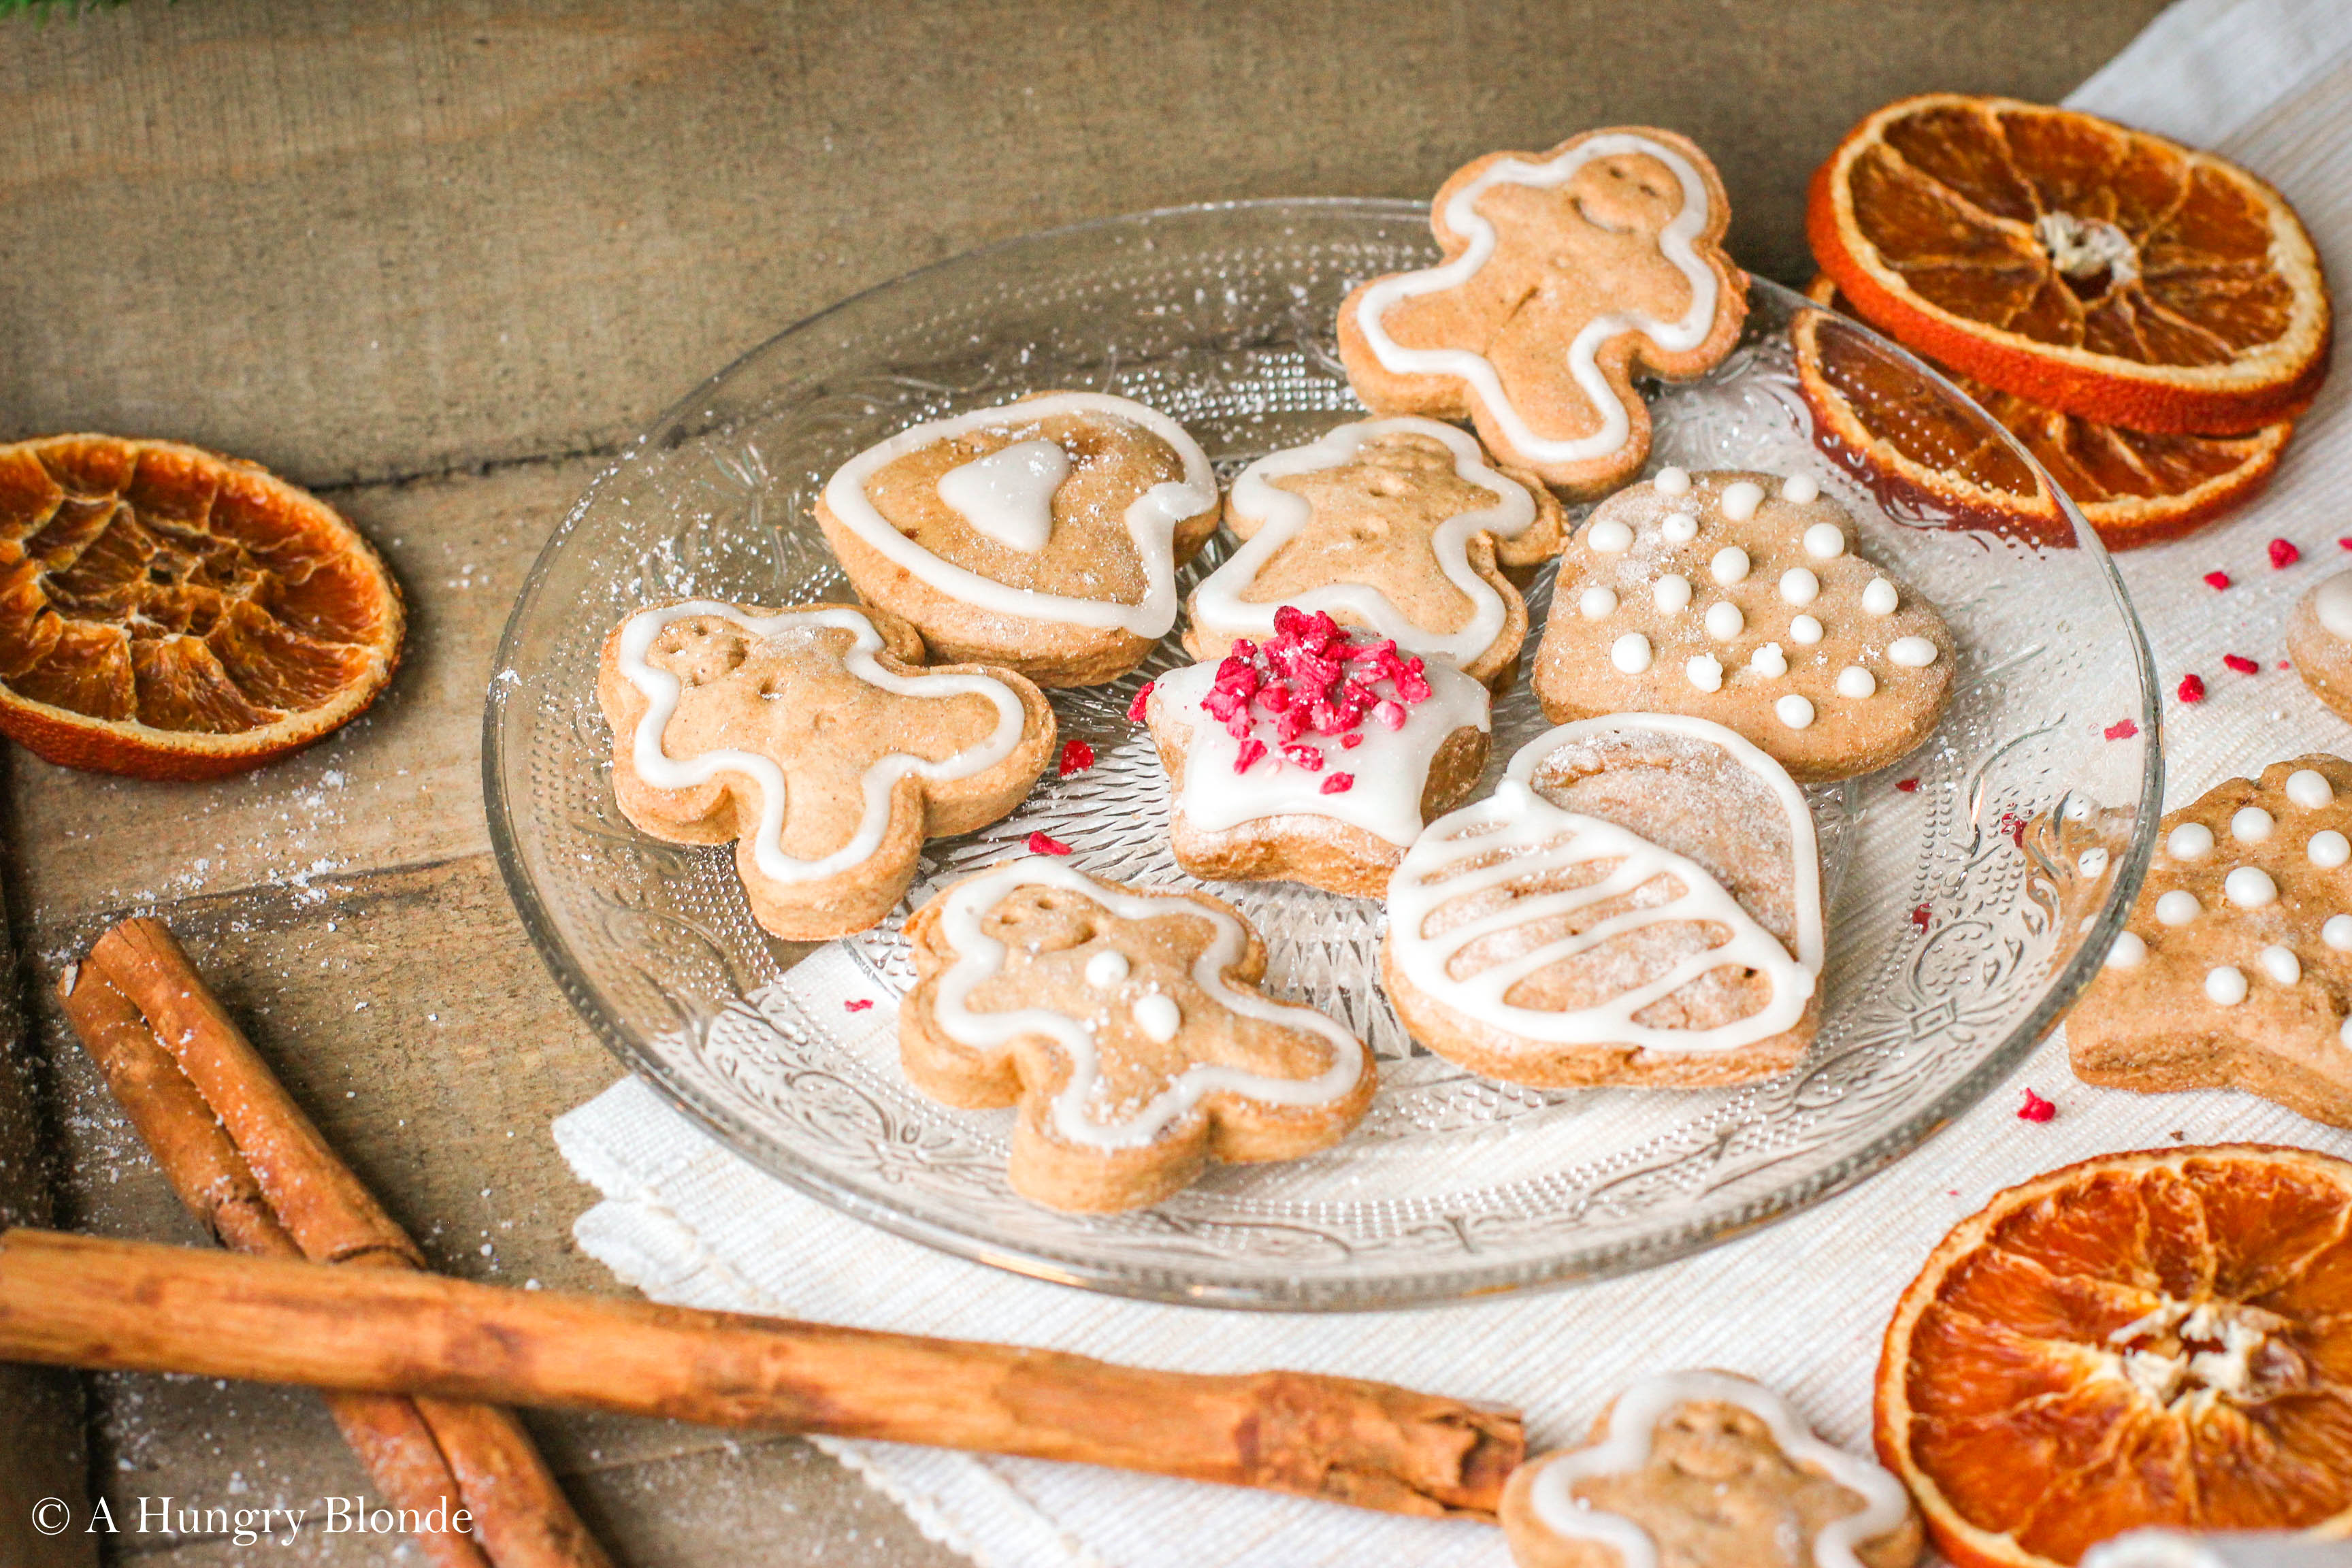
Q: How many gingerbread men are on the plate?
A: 4